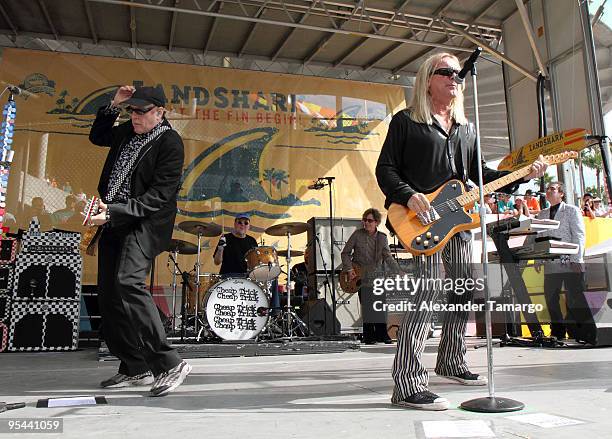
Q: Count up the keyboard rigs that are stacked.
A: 2